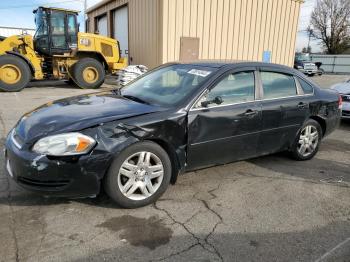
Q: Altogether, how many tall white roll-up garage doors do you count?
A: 2